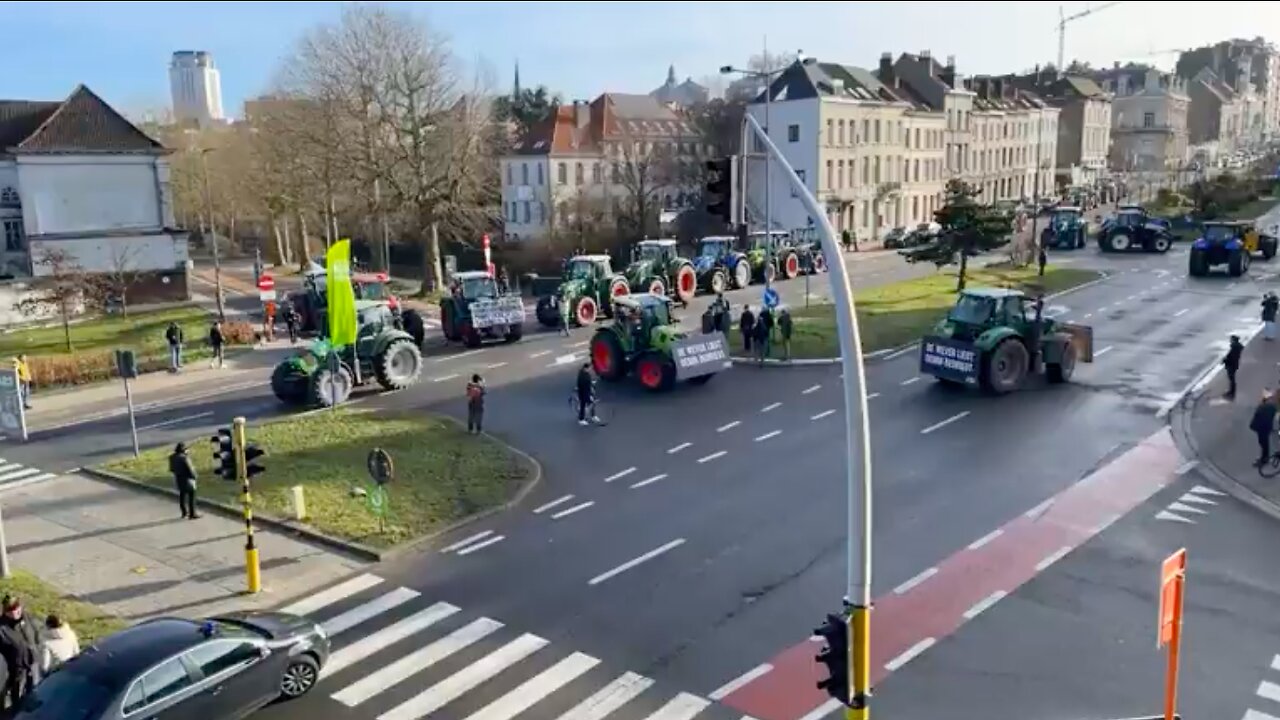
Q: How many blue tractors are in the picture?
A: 3